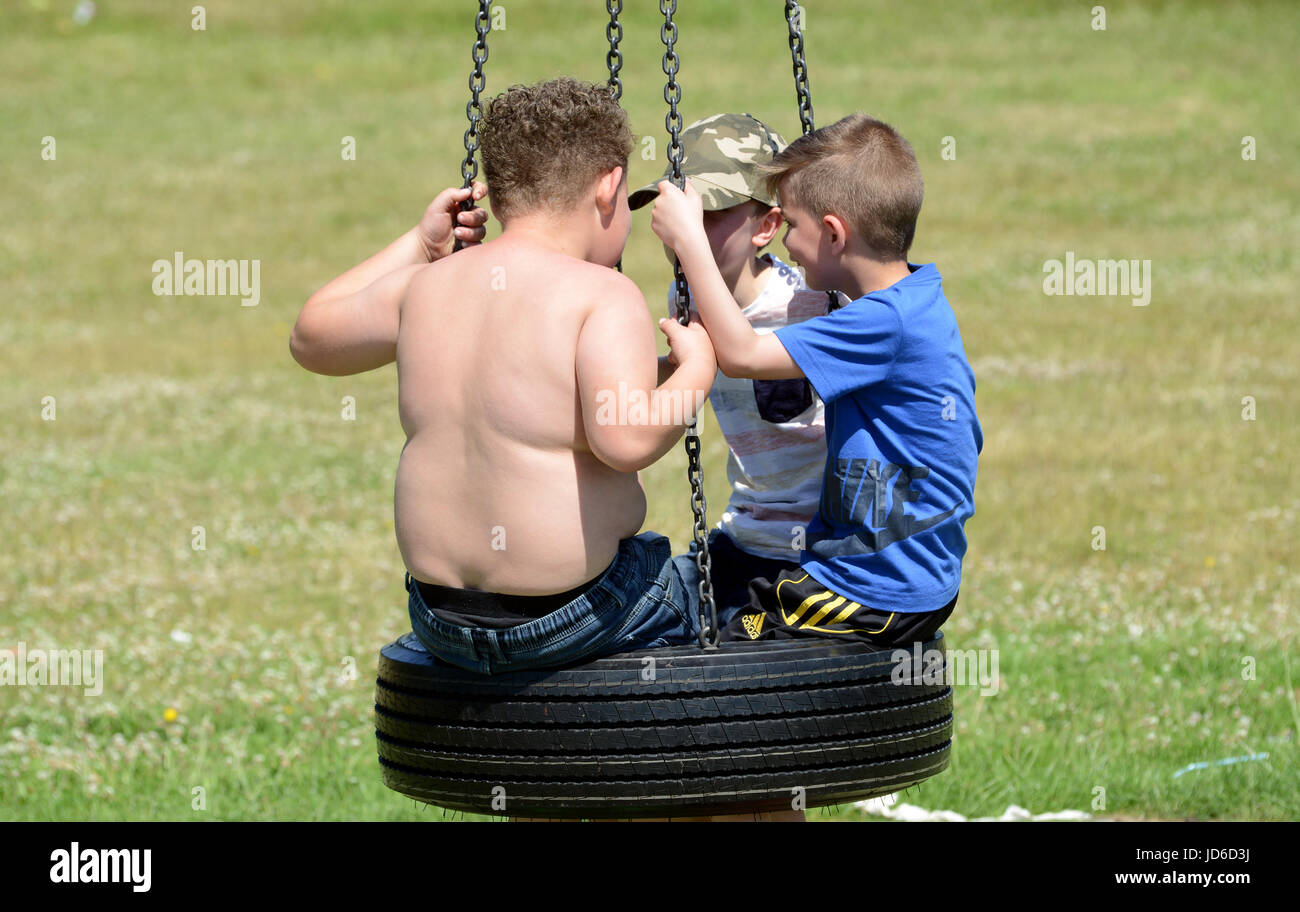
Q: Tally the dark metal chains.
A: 4